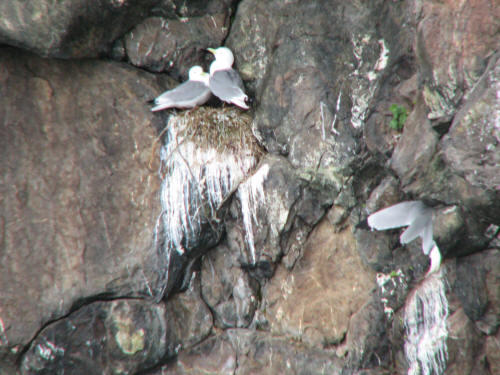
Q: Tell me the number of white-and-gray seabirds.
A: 3